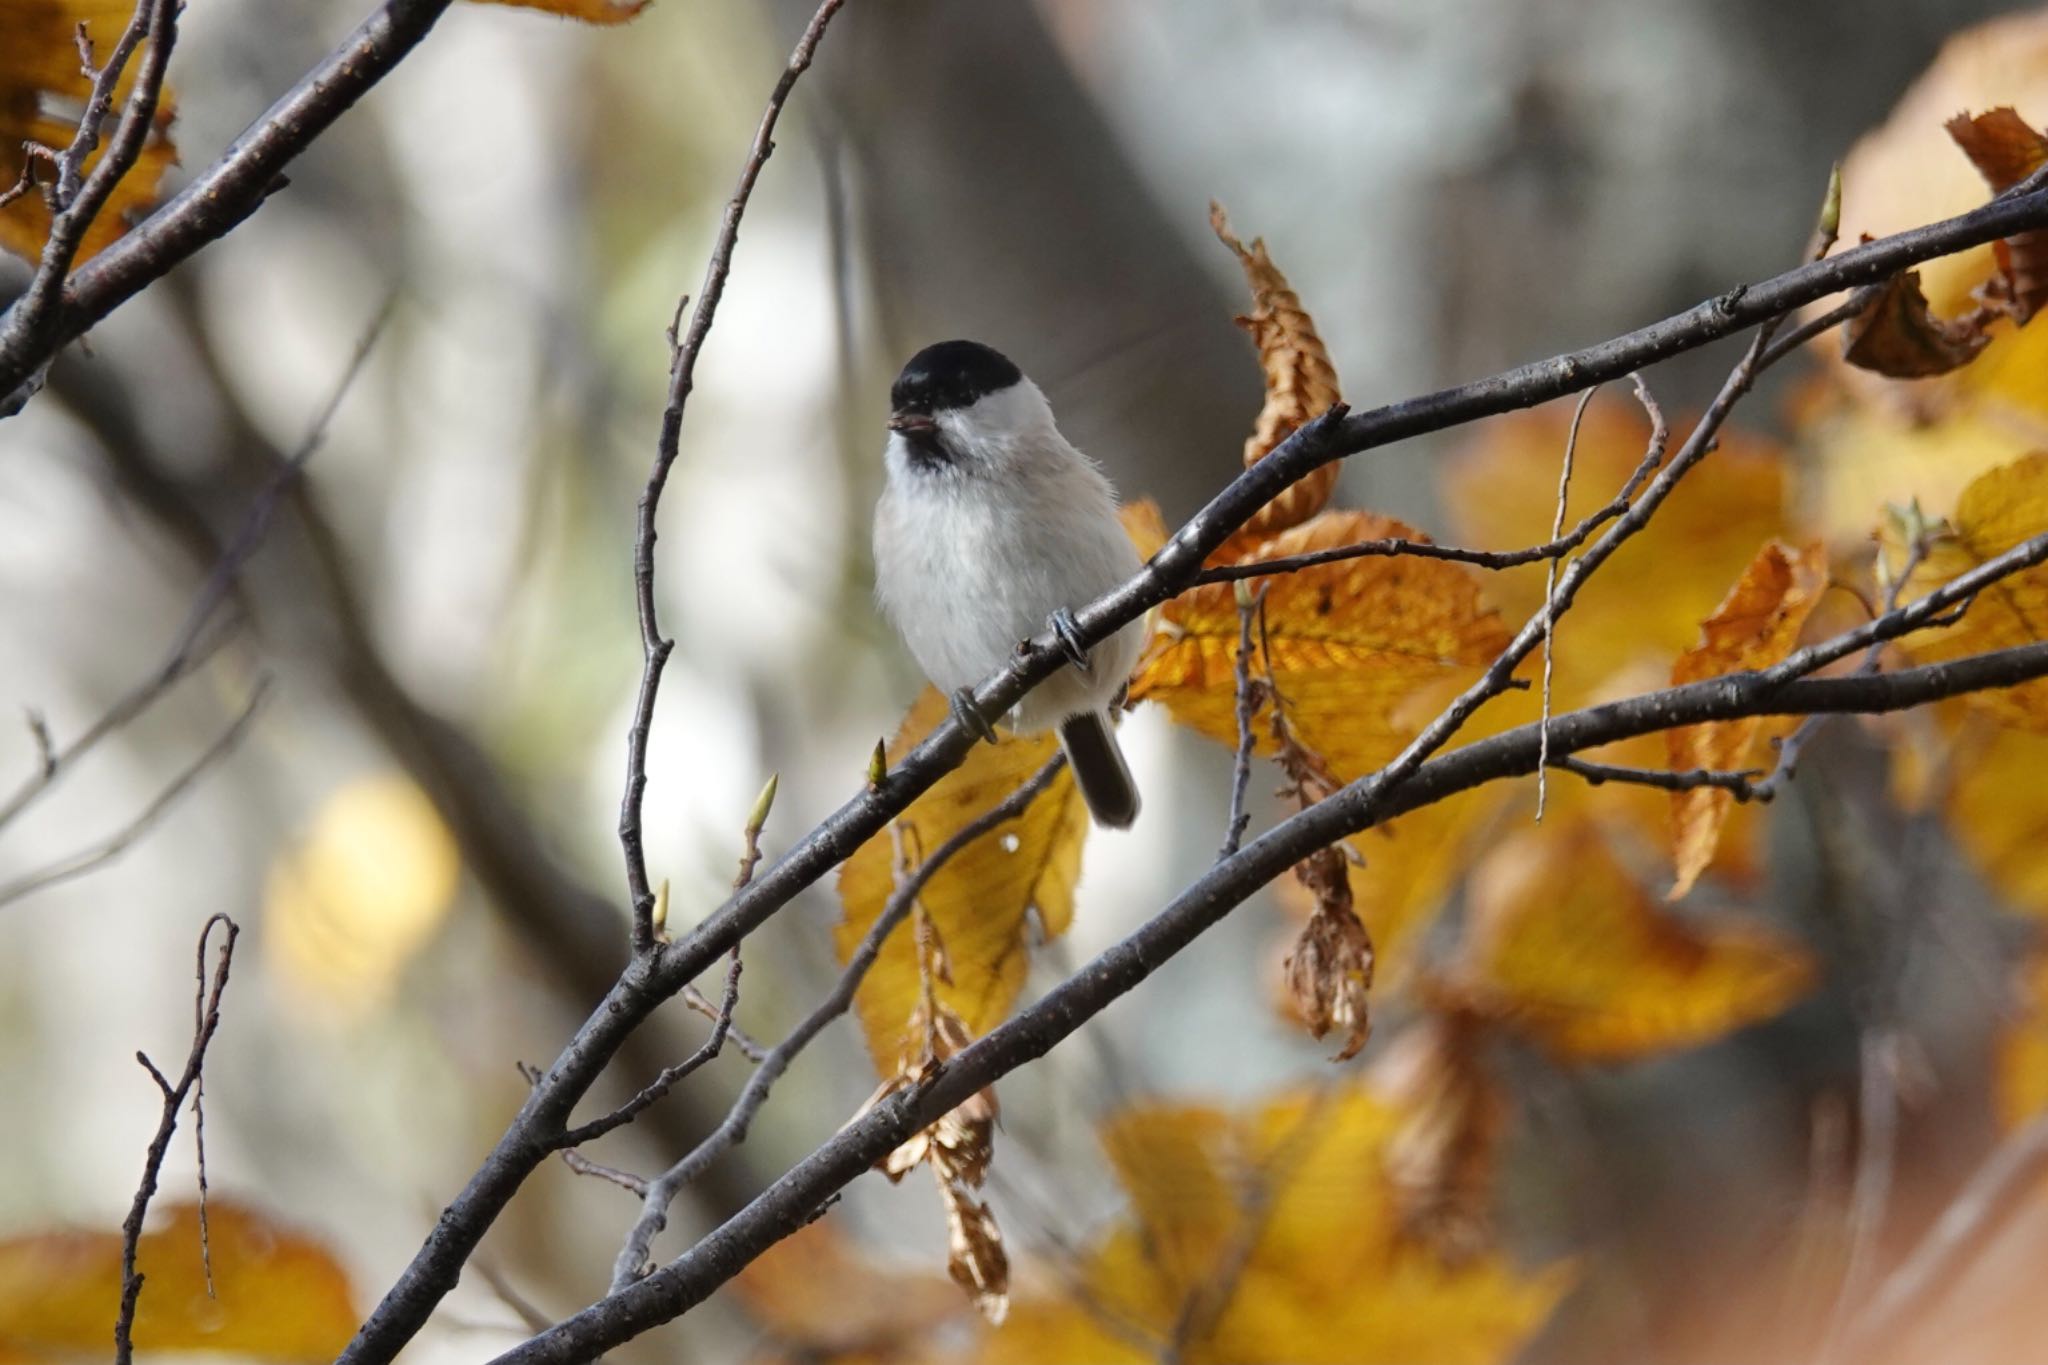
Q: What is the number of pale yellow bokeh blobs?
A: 1